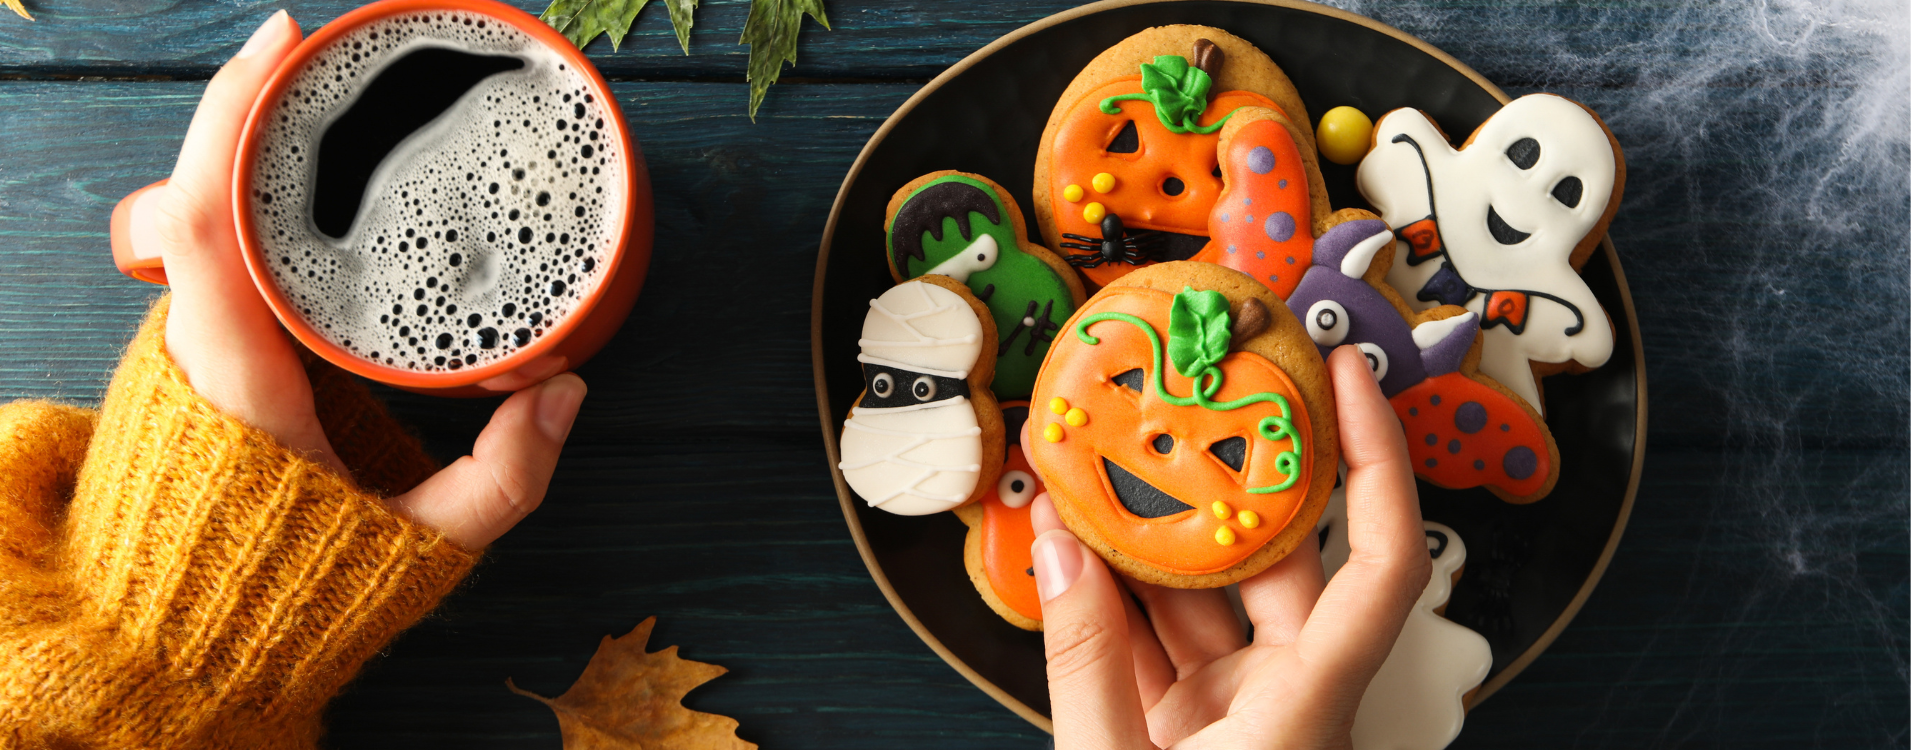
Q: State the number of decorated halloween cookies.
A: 8